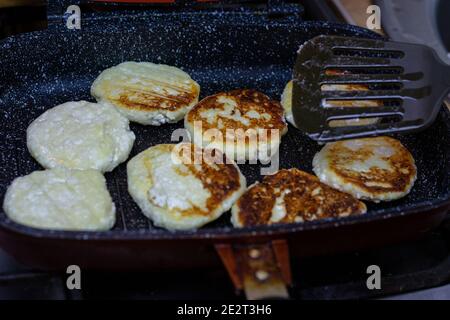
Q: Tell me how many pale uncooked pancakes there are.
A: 2